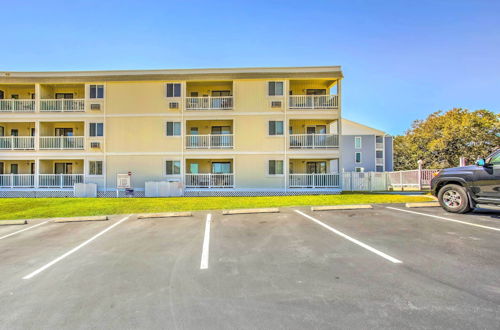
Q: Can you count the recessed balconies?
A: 12